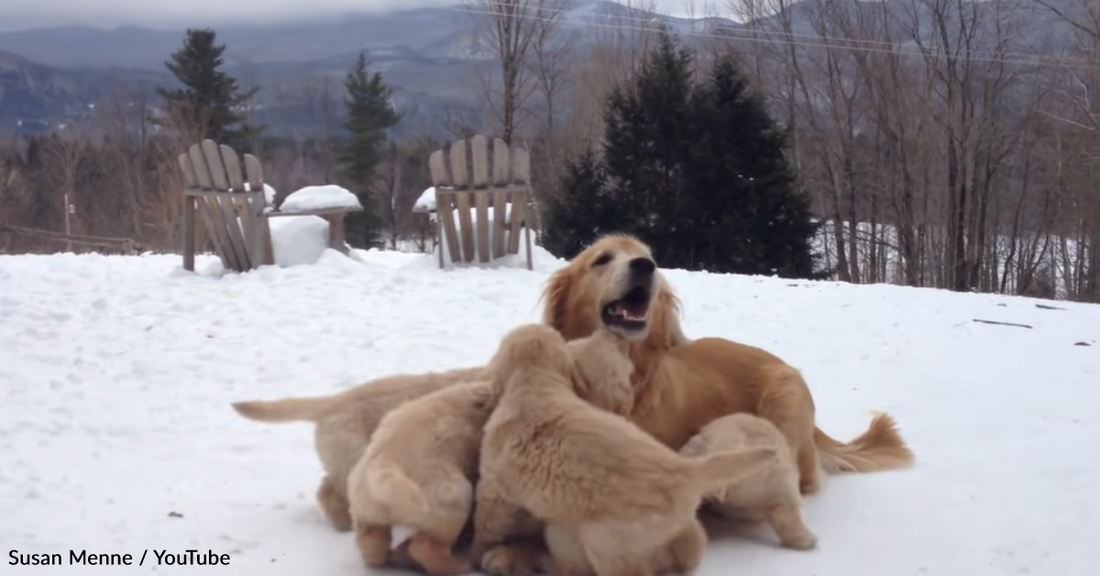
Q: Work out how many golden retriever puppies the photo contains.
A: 5